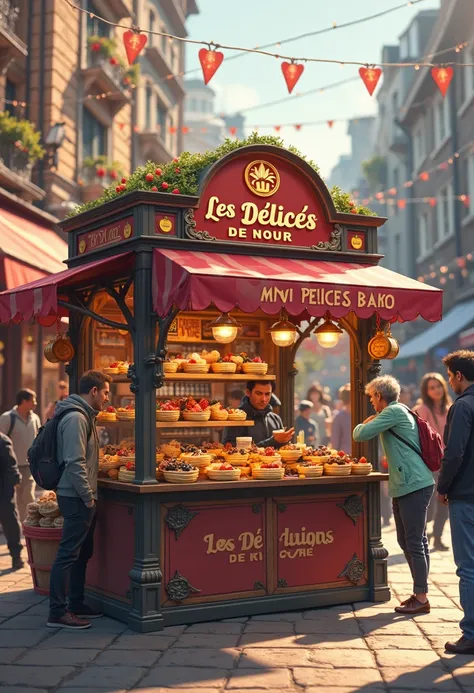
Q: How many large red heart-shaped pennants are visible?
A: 5